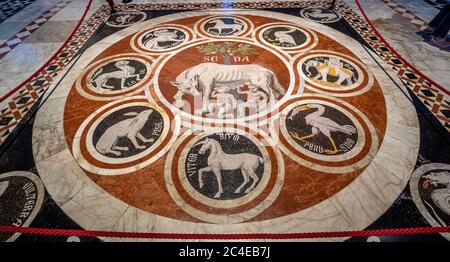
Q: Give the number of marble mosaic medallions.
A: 13